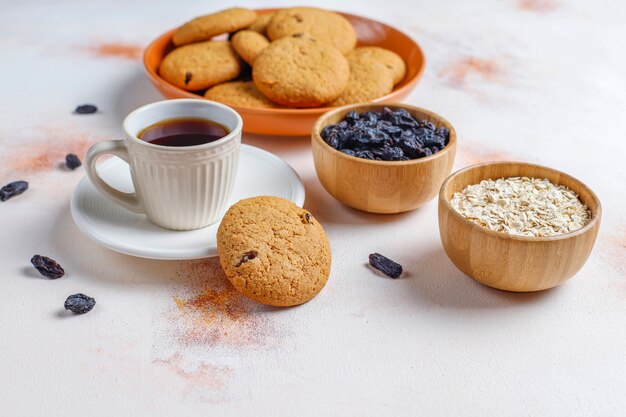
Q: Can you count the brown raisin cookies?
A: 10